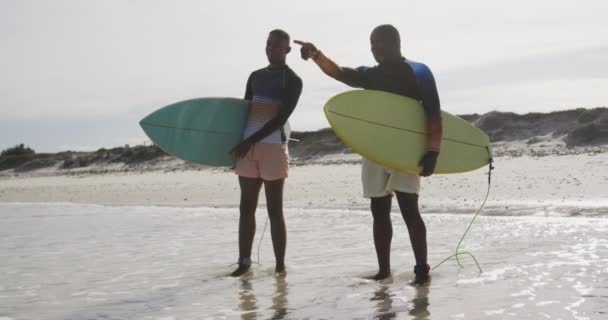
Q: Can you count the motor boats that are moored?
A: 0